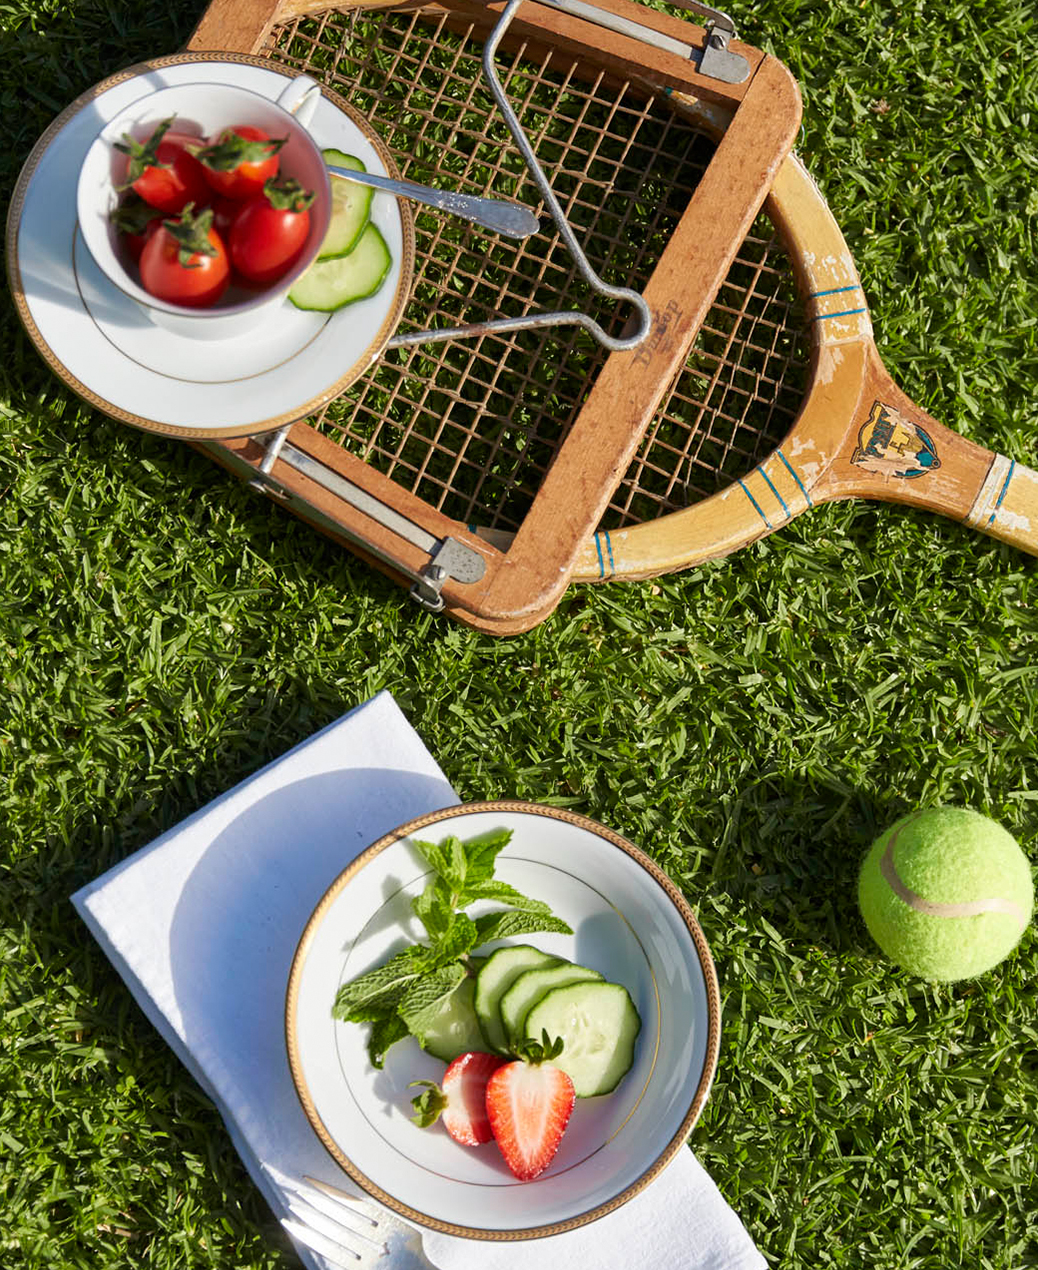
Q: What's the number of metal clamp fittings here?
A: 2